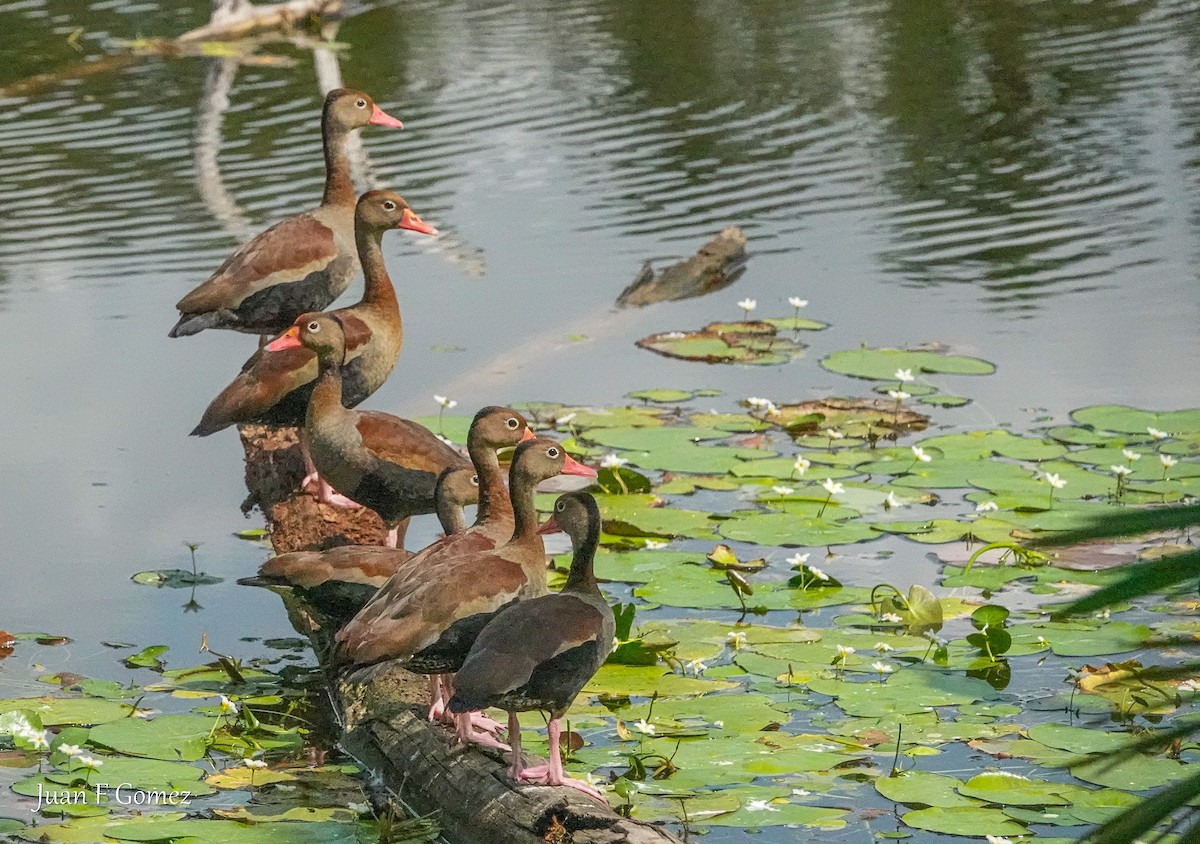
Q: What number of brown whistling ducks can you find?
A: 7